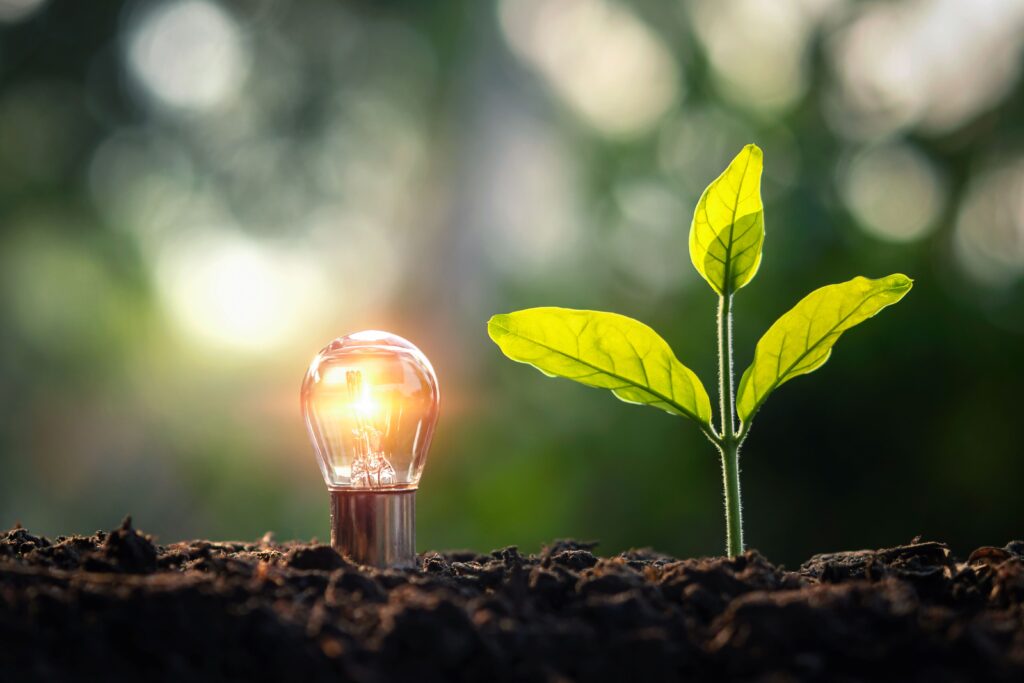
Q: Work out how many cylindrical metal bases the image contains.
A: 1